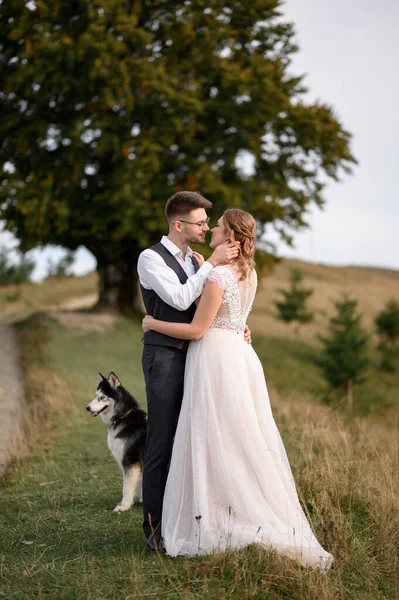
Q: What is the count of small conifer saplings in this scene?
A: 3